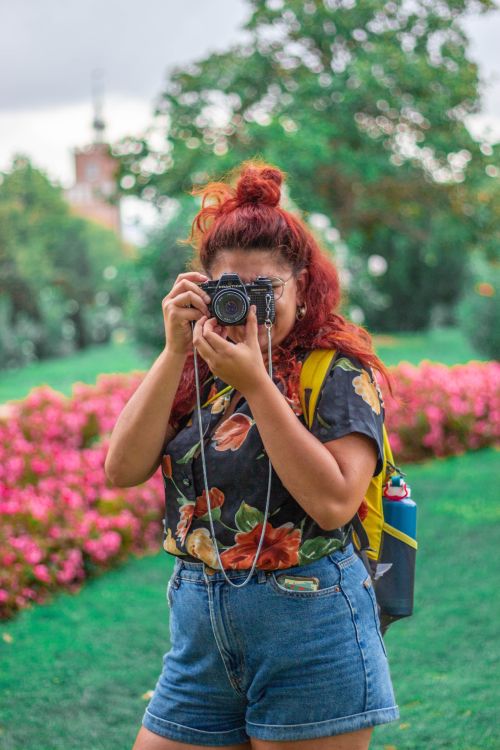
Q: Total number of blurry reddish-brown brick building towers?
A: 1